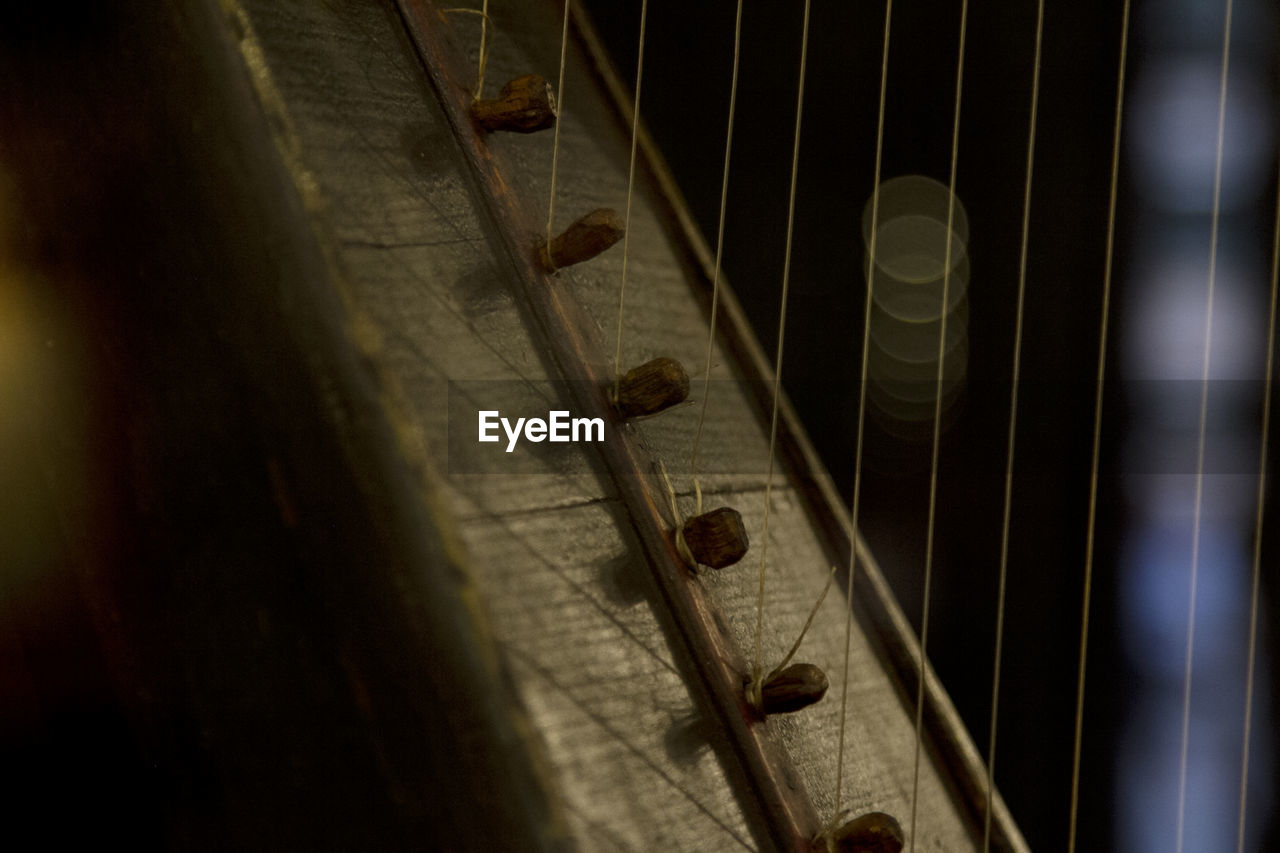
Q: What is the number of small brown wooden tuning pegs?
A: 6